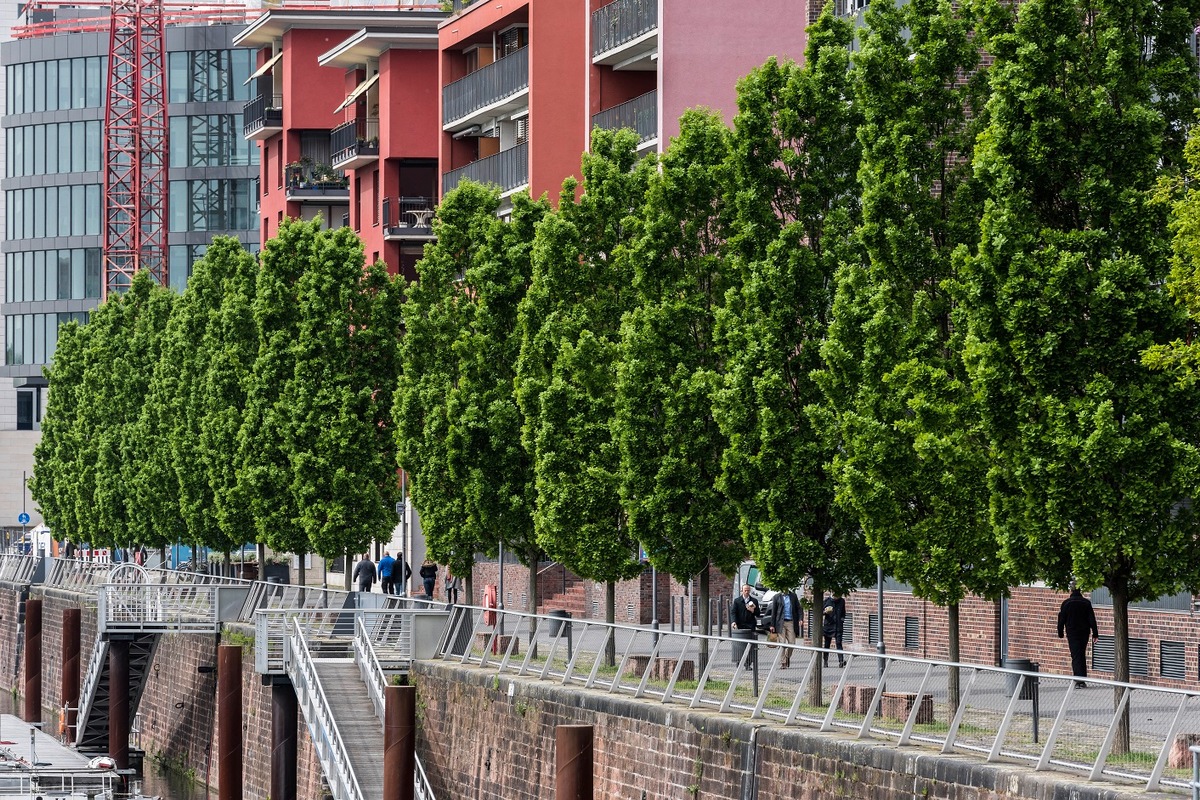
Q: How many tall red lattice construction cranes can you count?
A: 1